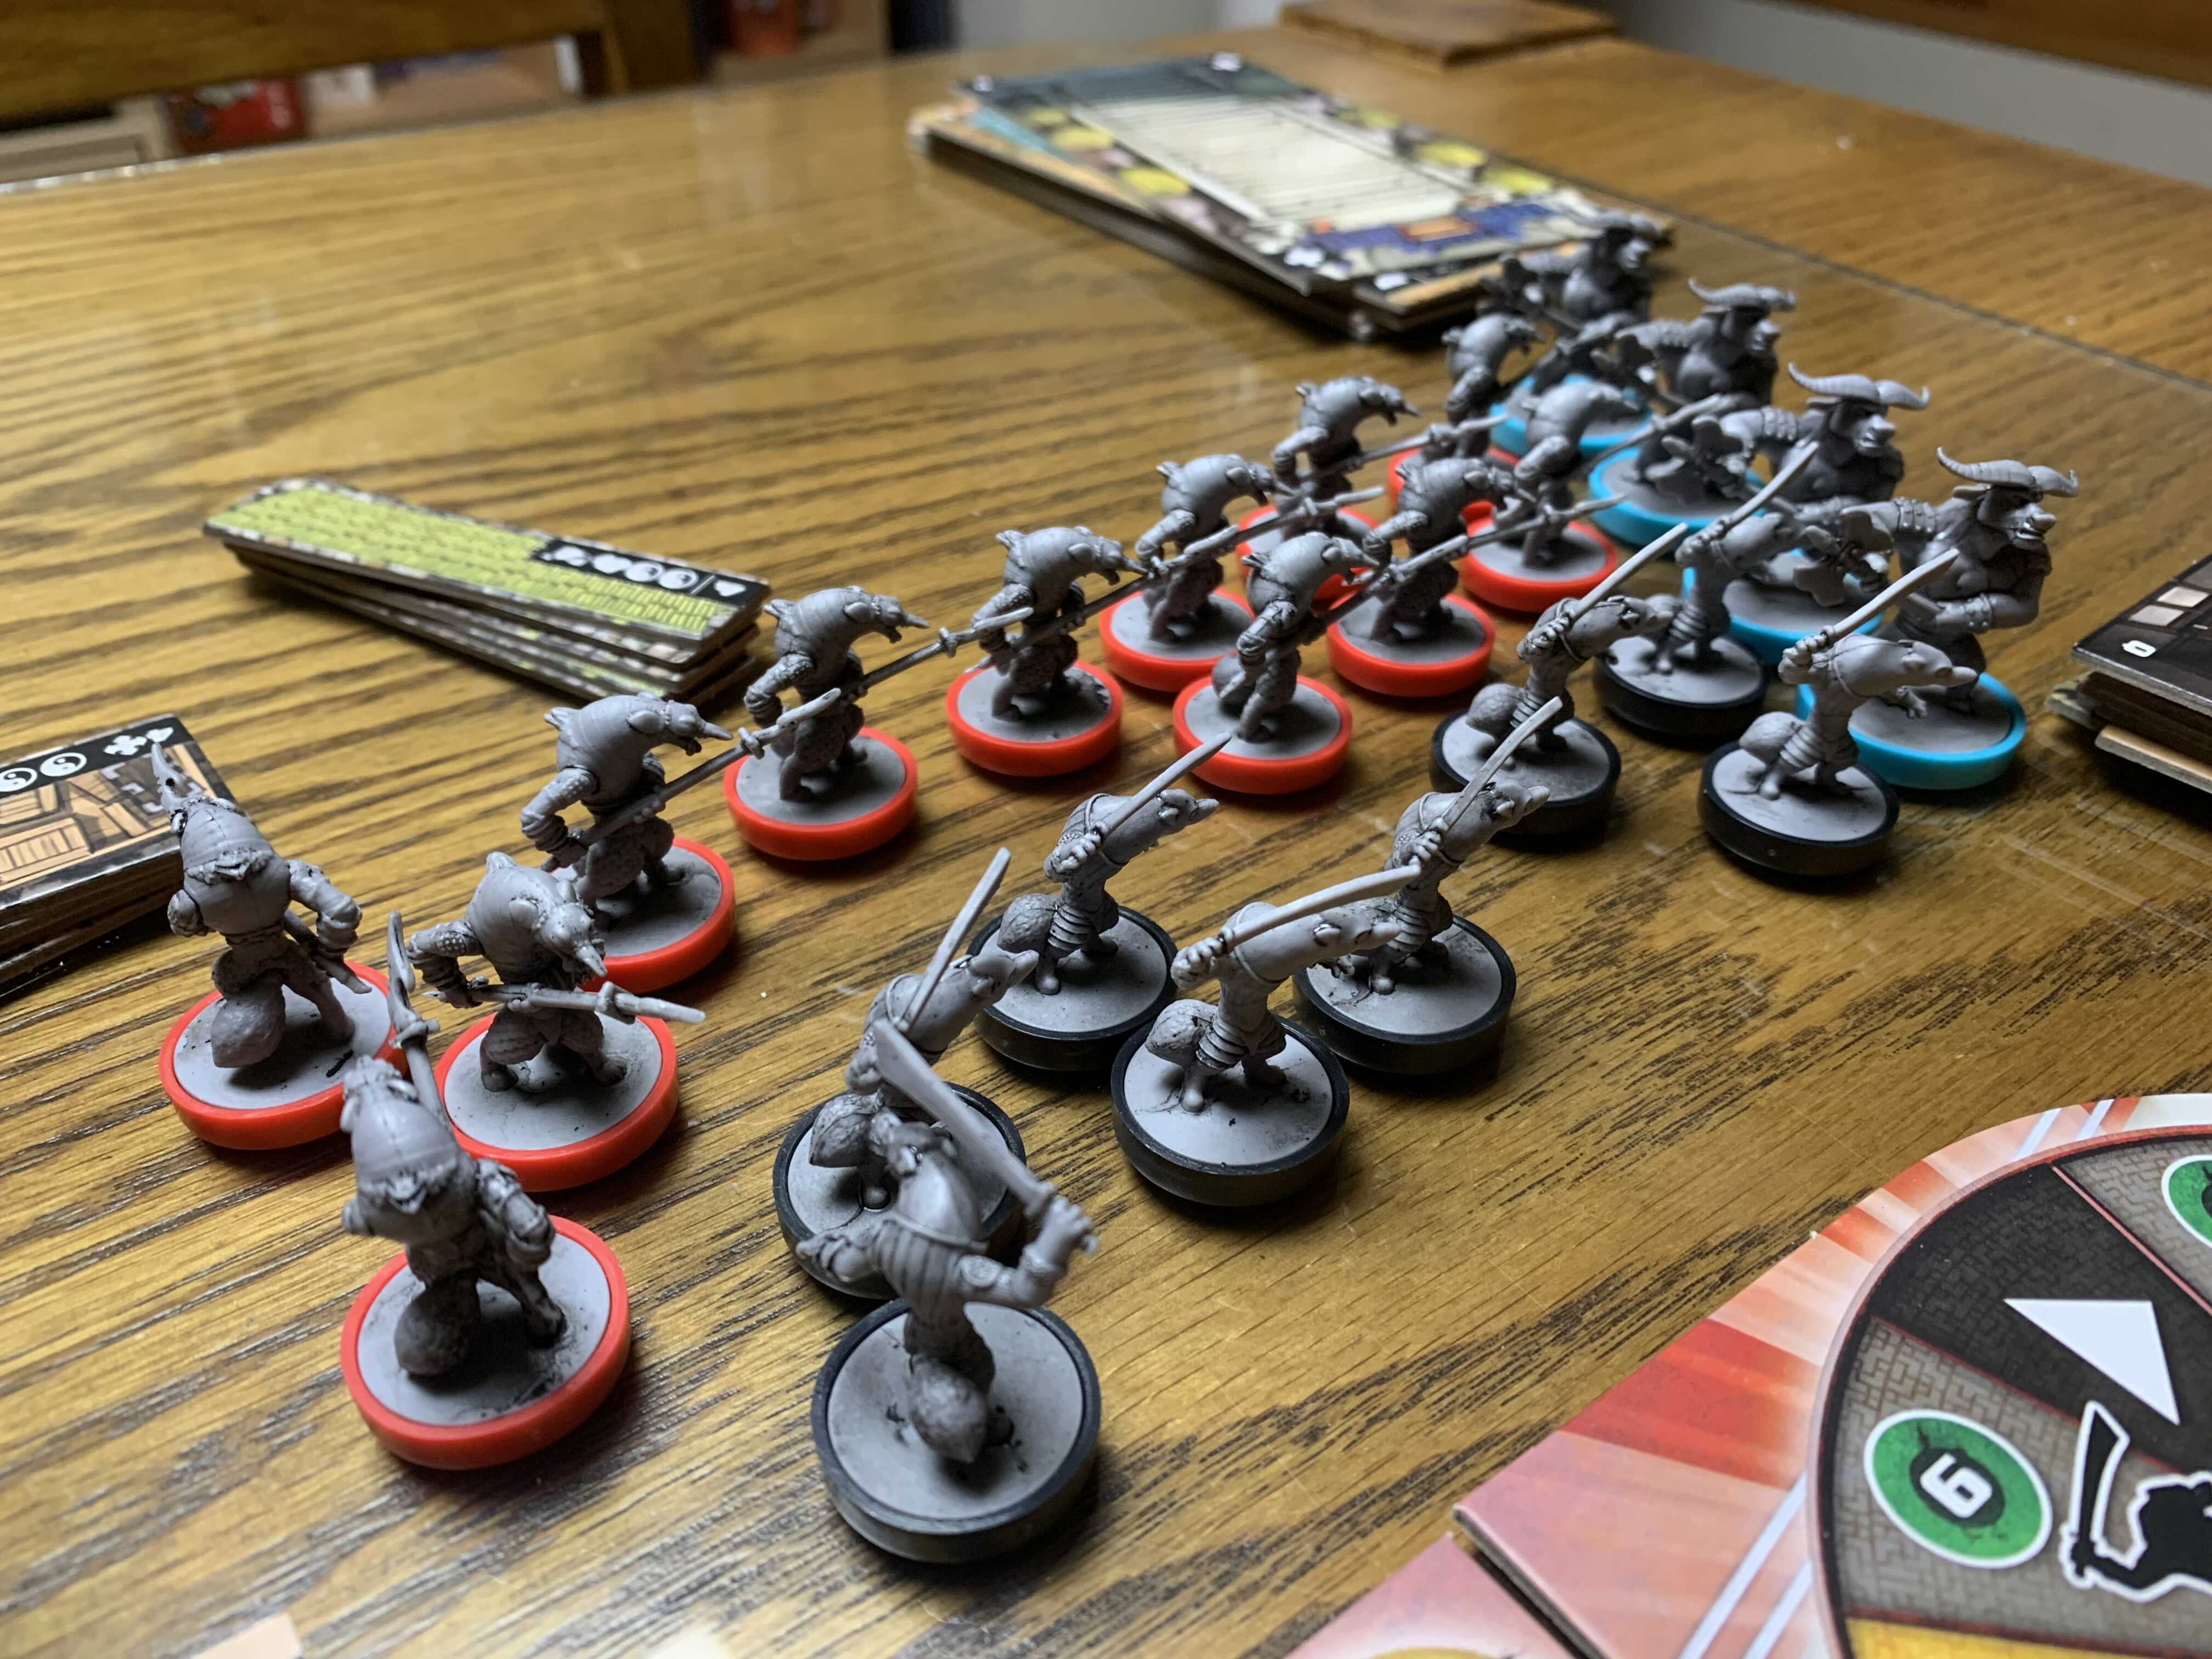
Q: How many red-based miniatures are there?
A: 12